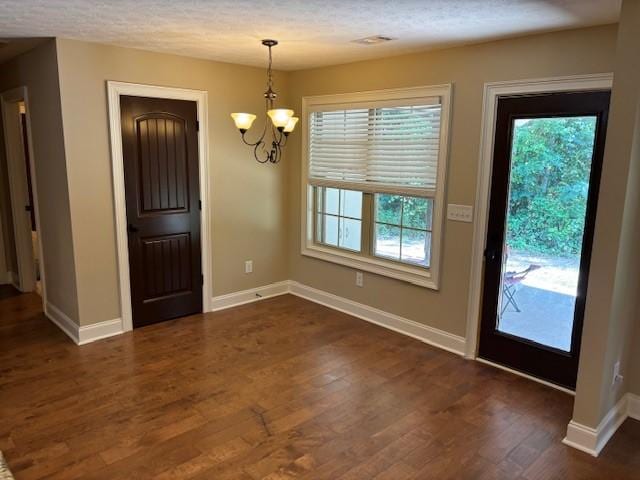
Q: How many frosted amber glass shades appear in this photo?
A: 3